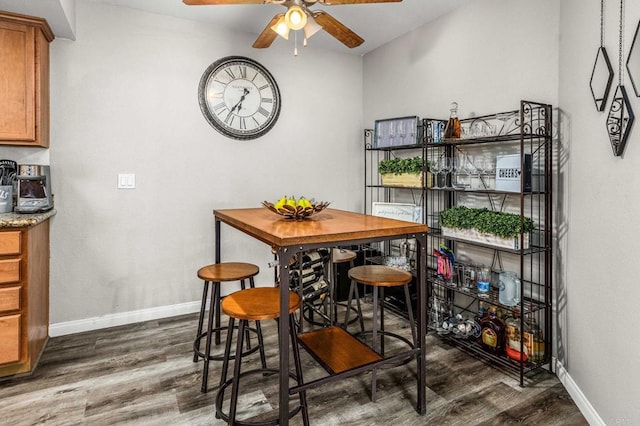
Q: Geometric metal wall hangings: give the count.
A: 3